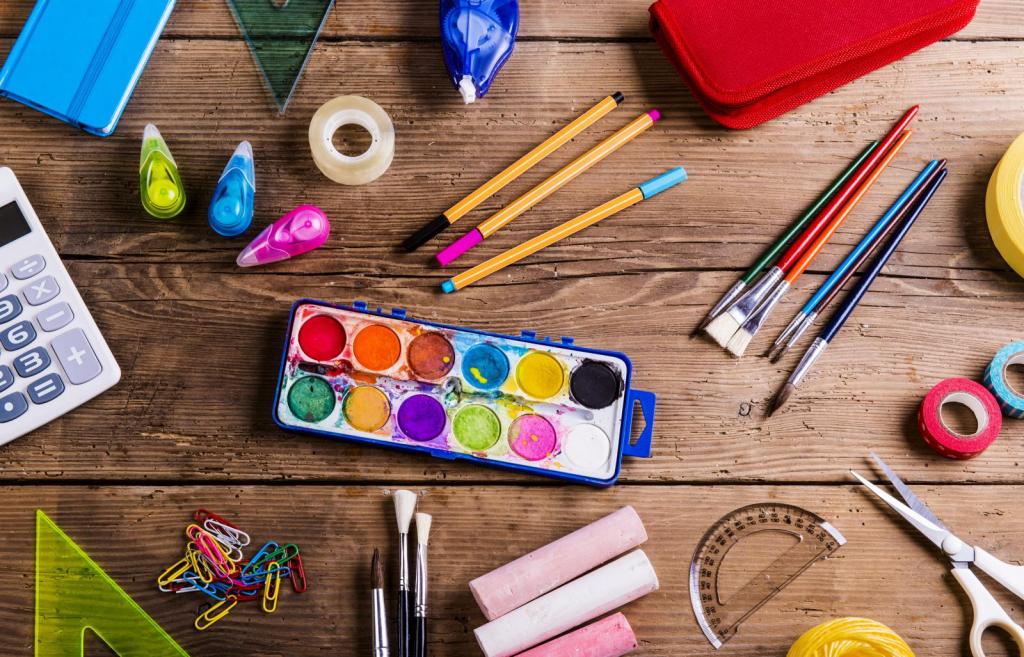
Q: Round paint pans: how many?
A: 12